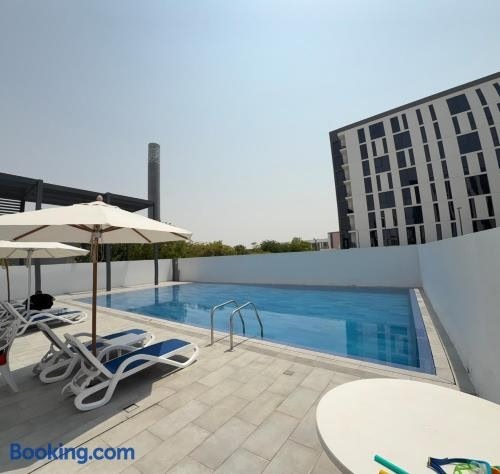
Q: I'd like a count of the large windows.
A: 11